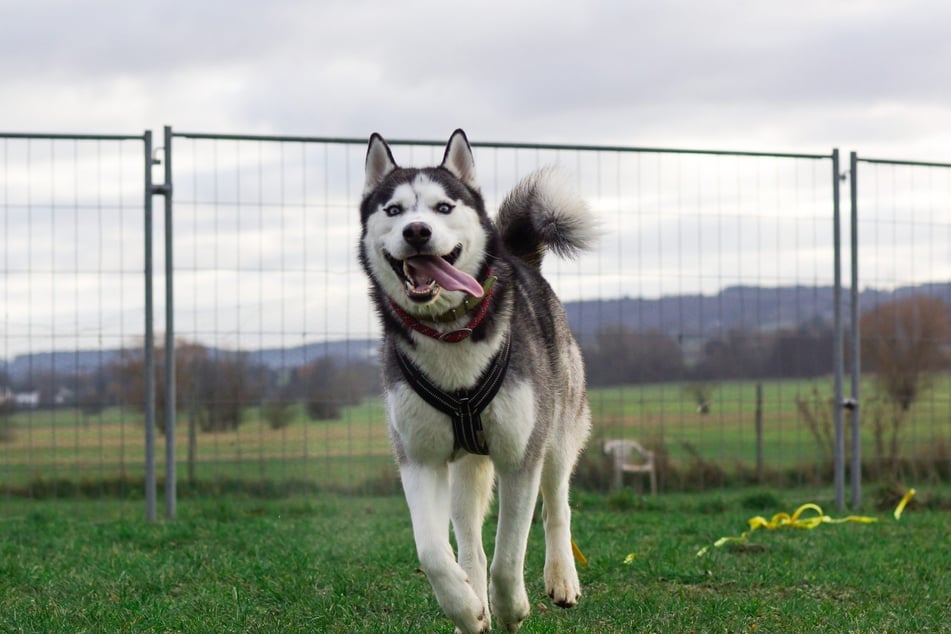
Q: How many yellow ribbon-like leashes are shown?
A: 1